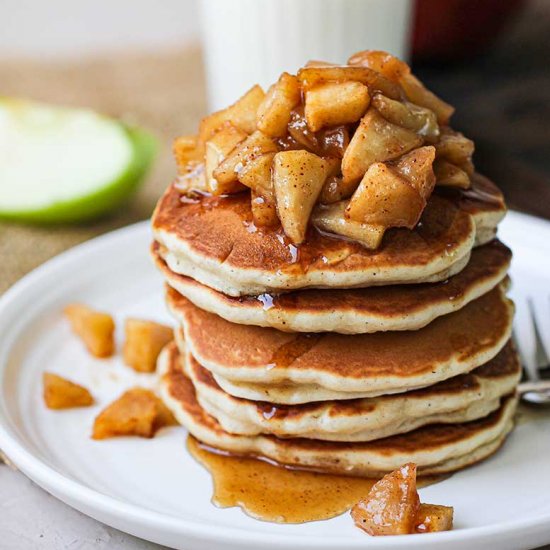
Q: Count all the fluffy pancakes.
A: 5